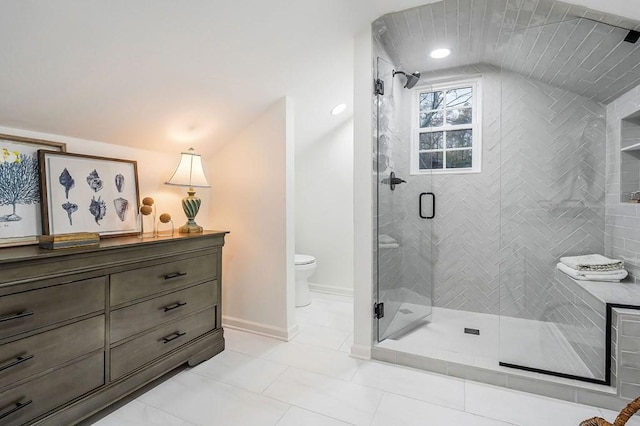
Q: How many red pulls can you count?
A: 0